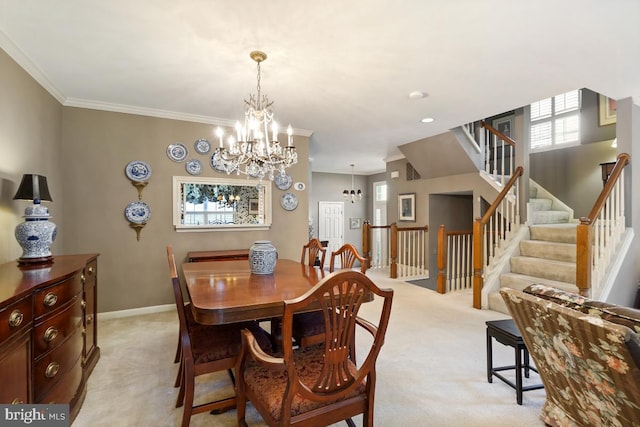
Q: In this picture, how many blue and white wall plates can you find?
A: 9